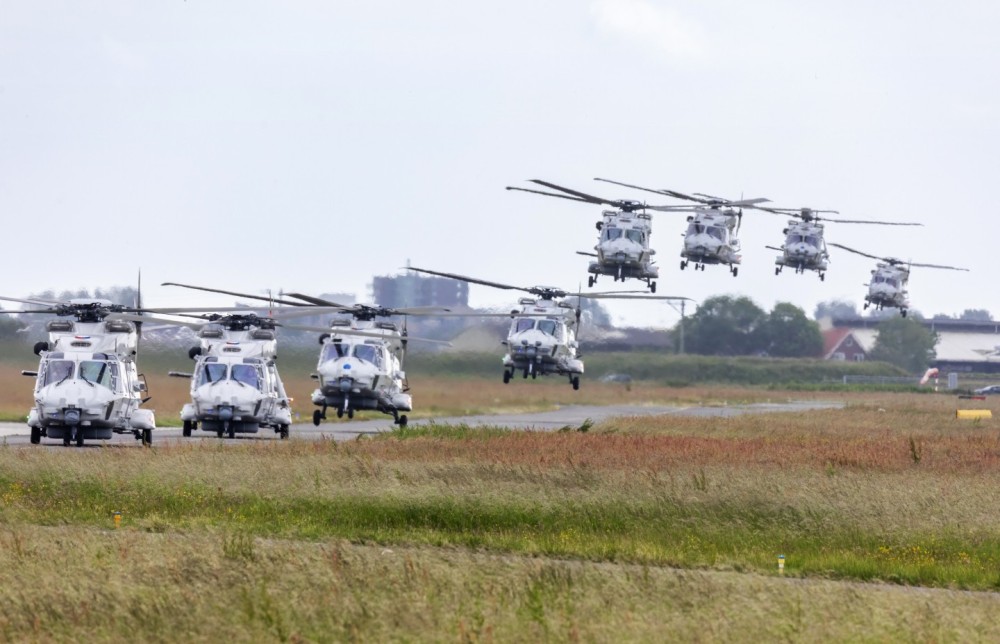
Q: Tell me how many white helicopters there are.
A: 8